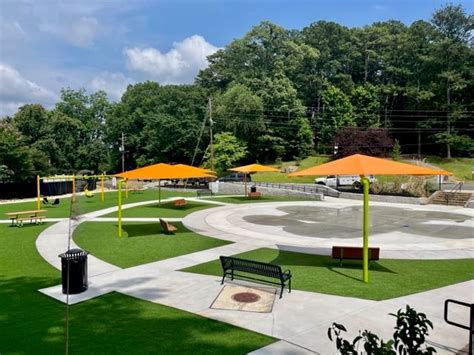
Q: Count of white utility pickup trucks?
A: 1